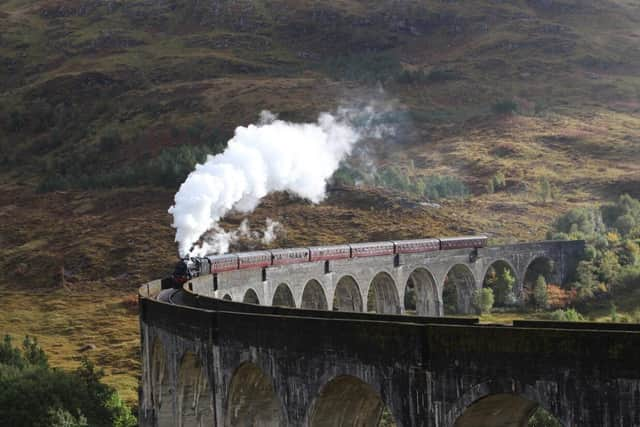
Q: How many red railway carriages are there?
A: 7